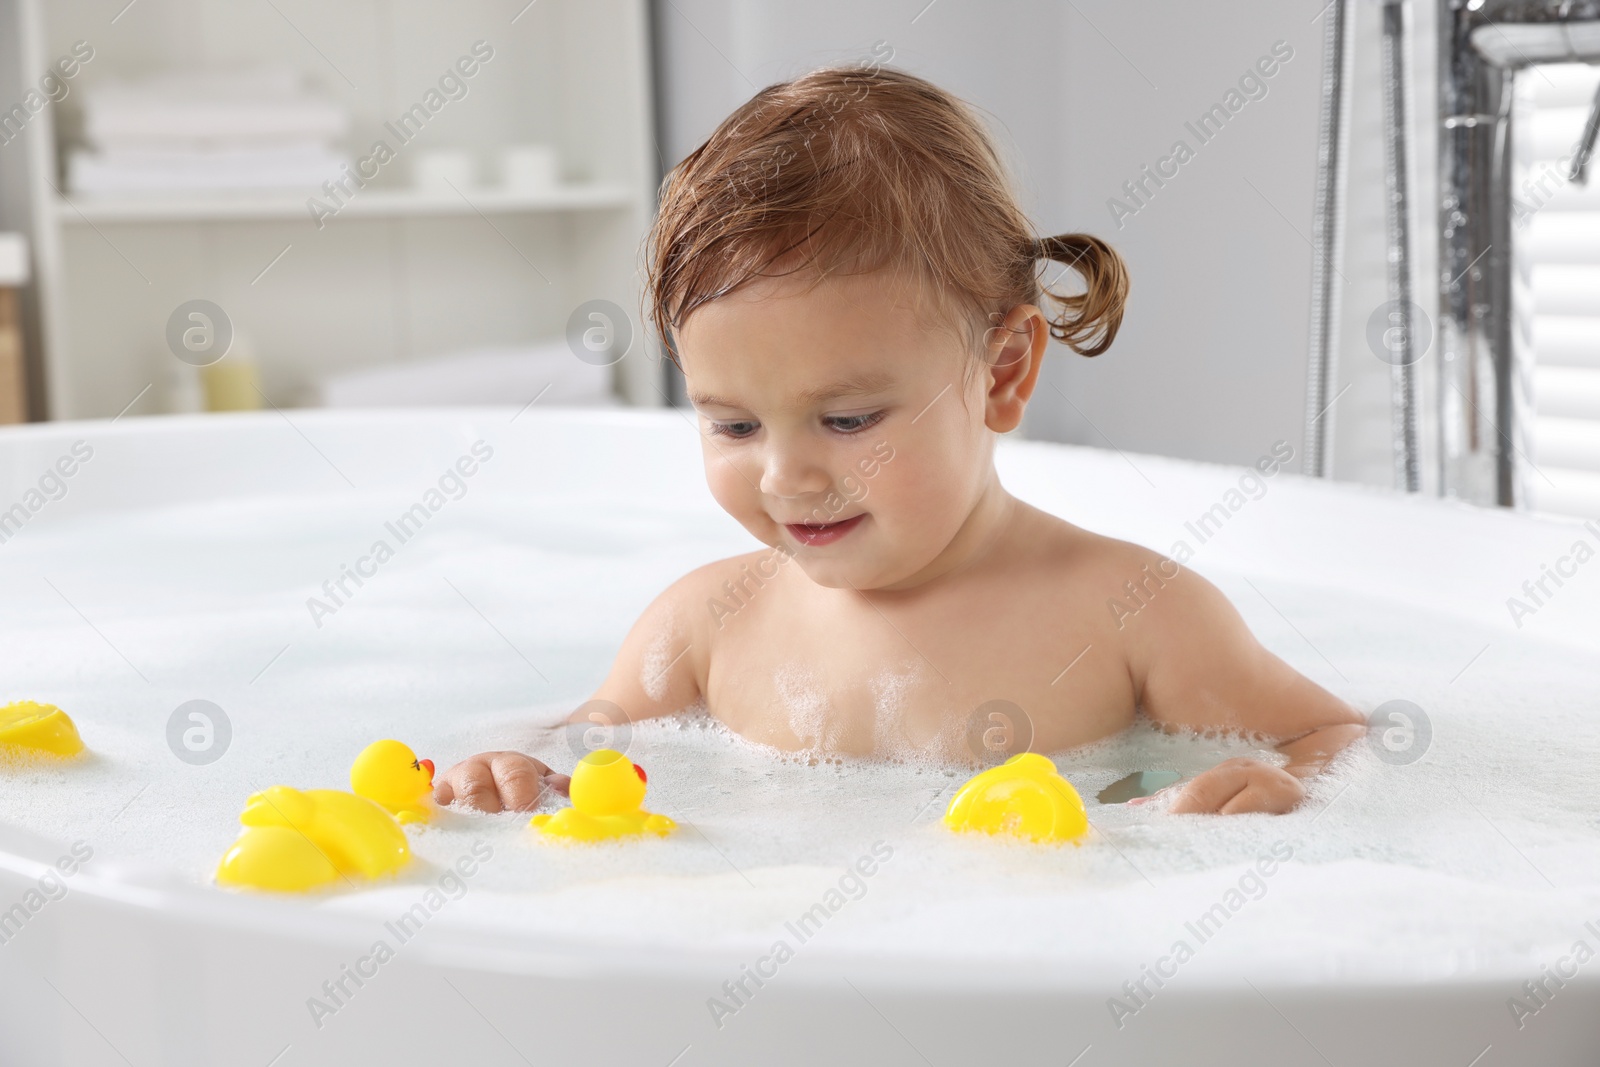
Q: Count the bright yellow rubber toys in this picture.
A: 5